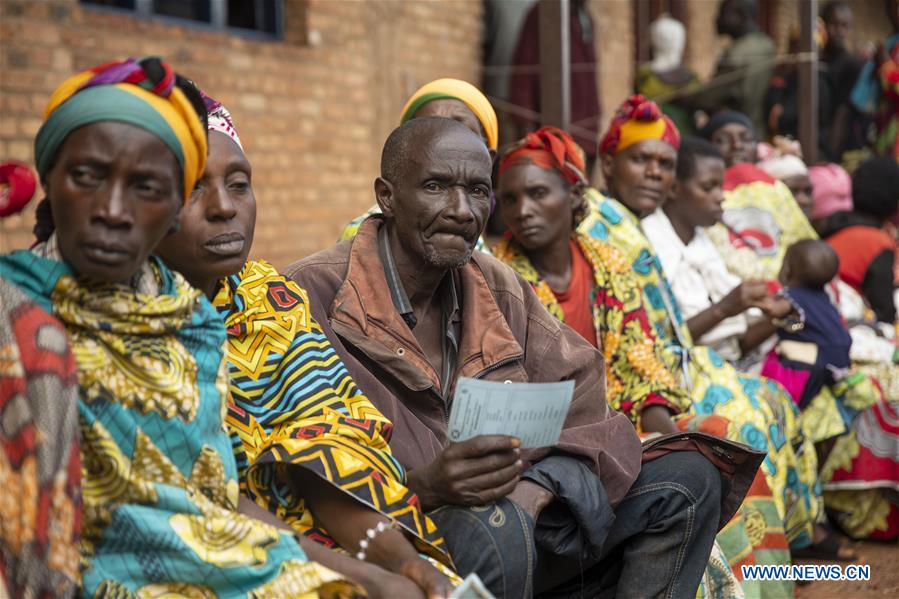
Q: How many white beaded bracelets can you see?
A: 1